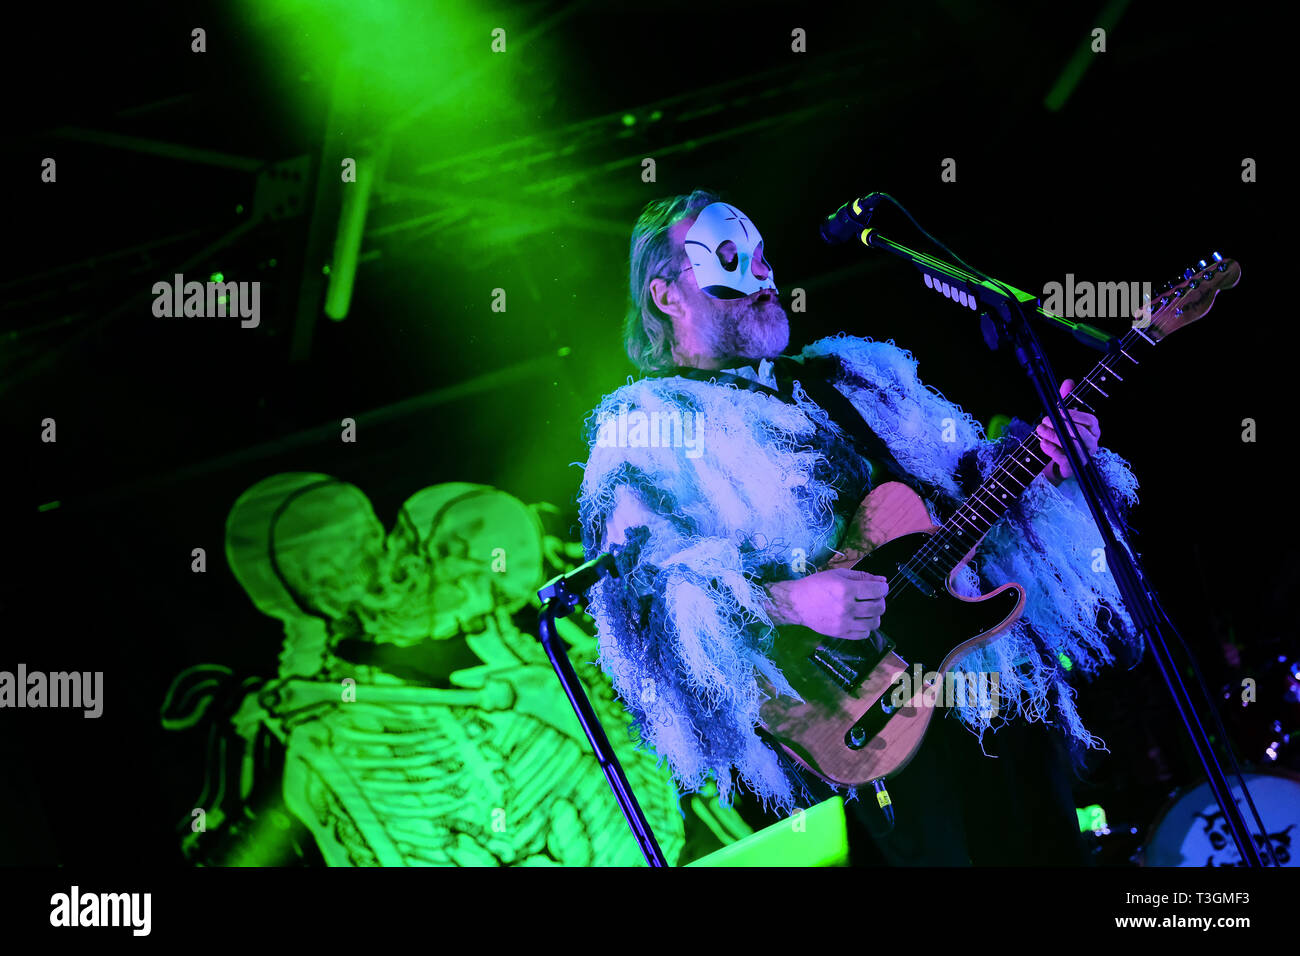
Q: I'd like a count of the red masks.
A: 0